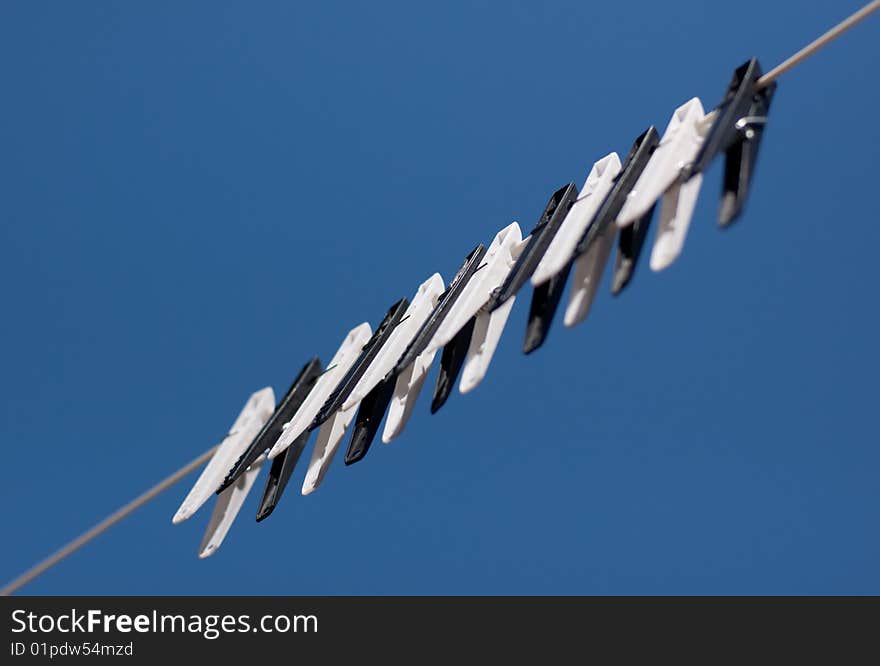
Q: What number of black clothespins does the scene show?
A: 6